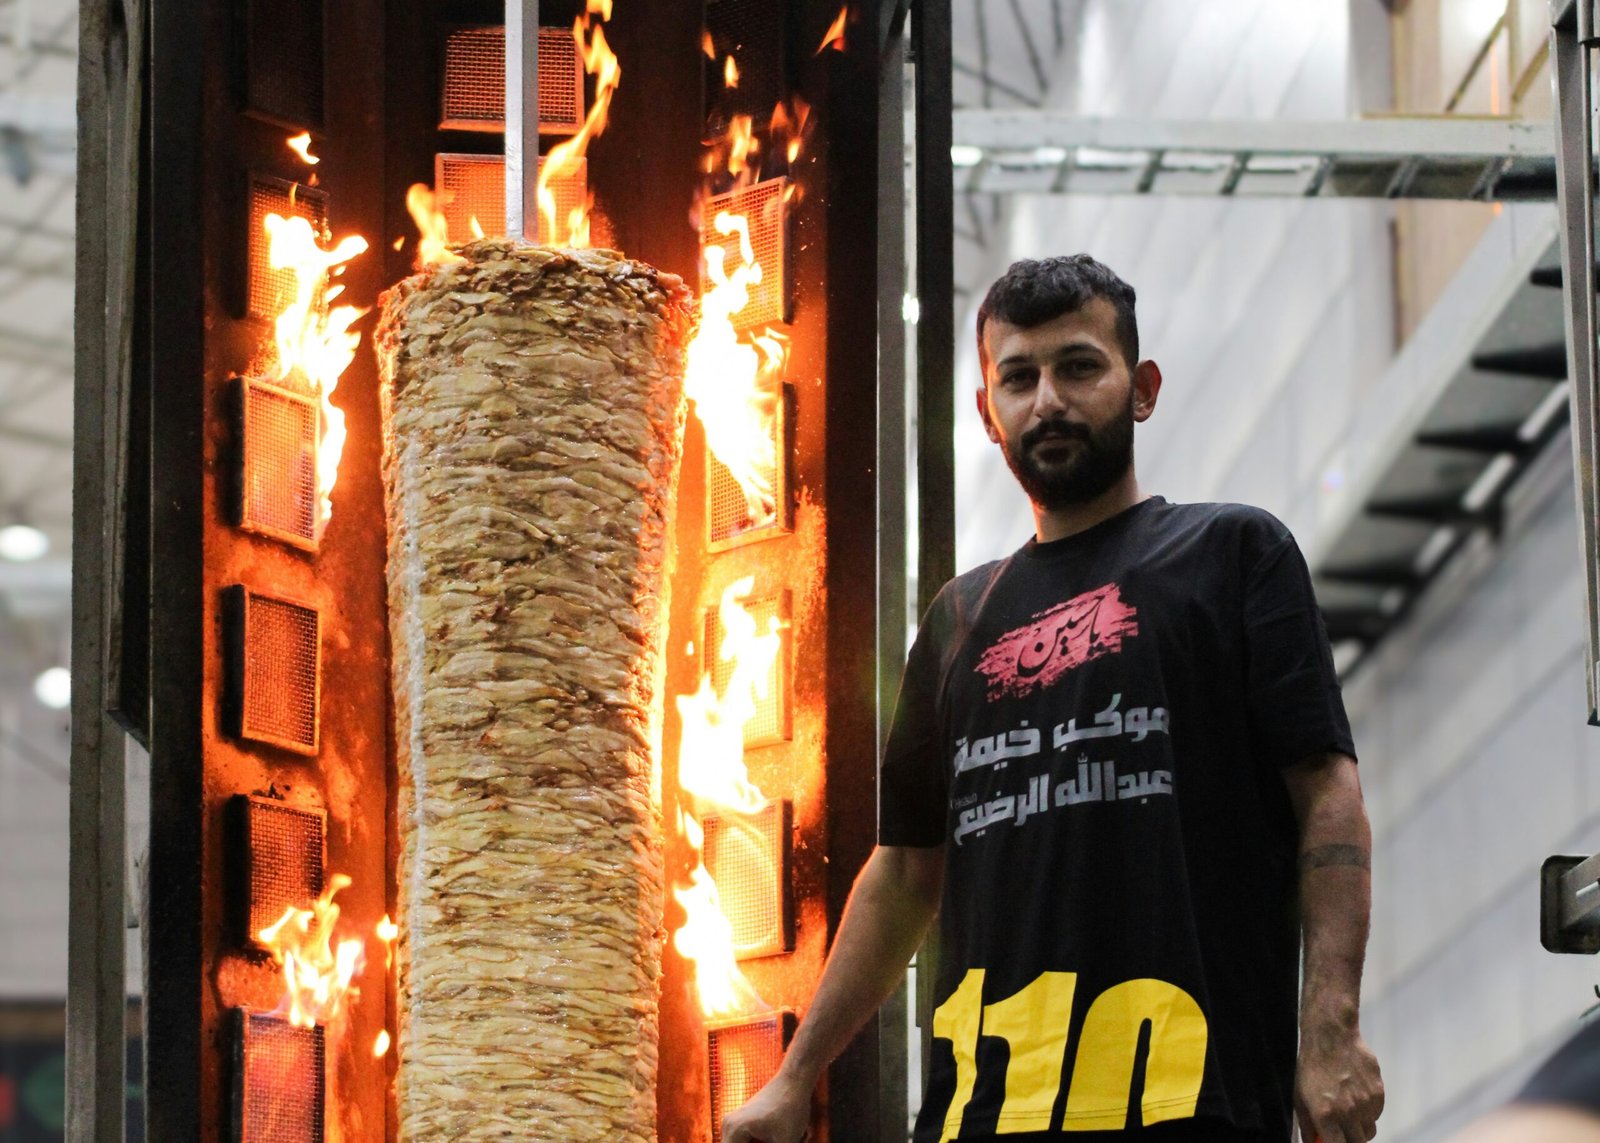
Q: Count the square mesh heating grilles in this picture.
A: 14